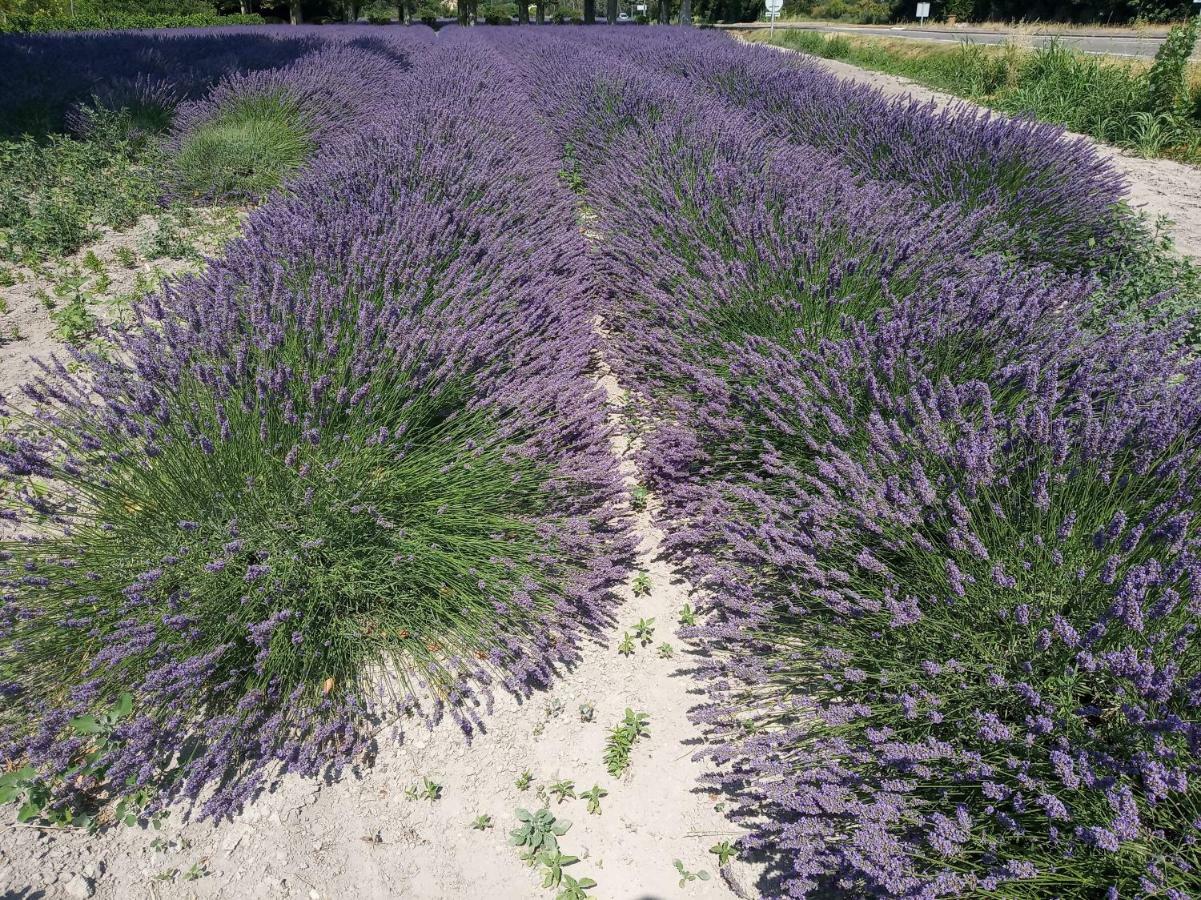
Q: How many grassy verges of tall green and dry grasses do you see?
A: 1